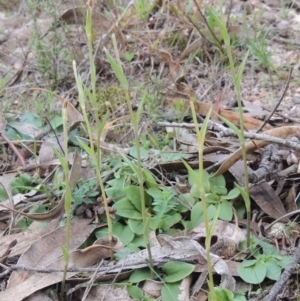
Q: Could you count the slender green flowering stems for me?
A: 6